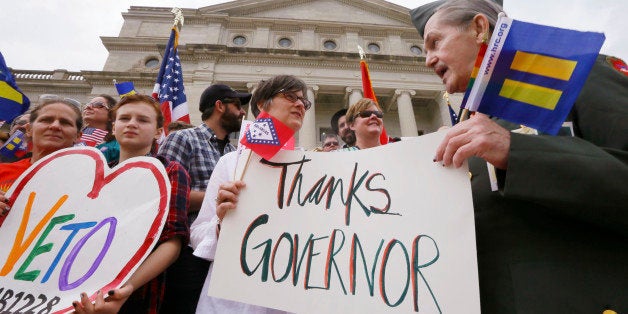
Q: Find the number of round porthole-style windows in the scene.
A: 6